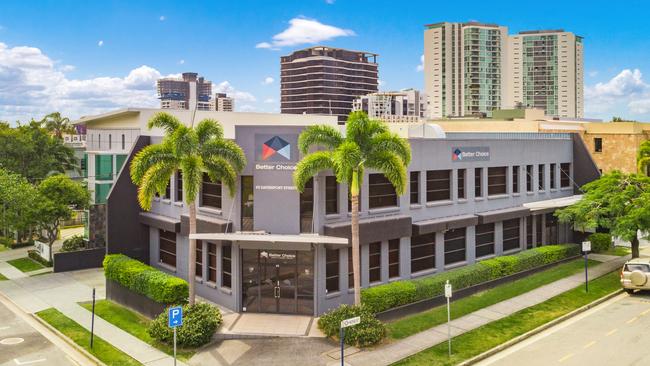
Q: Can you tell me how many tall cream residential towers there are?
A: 2